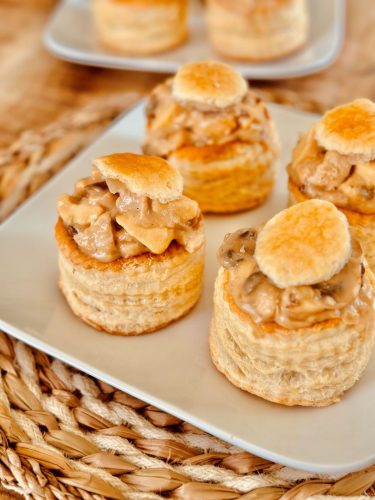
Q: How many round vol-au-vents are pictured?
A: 6